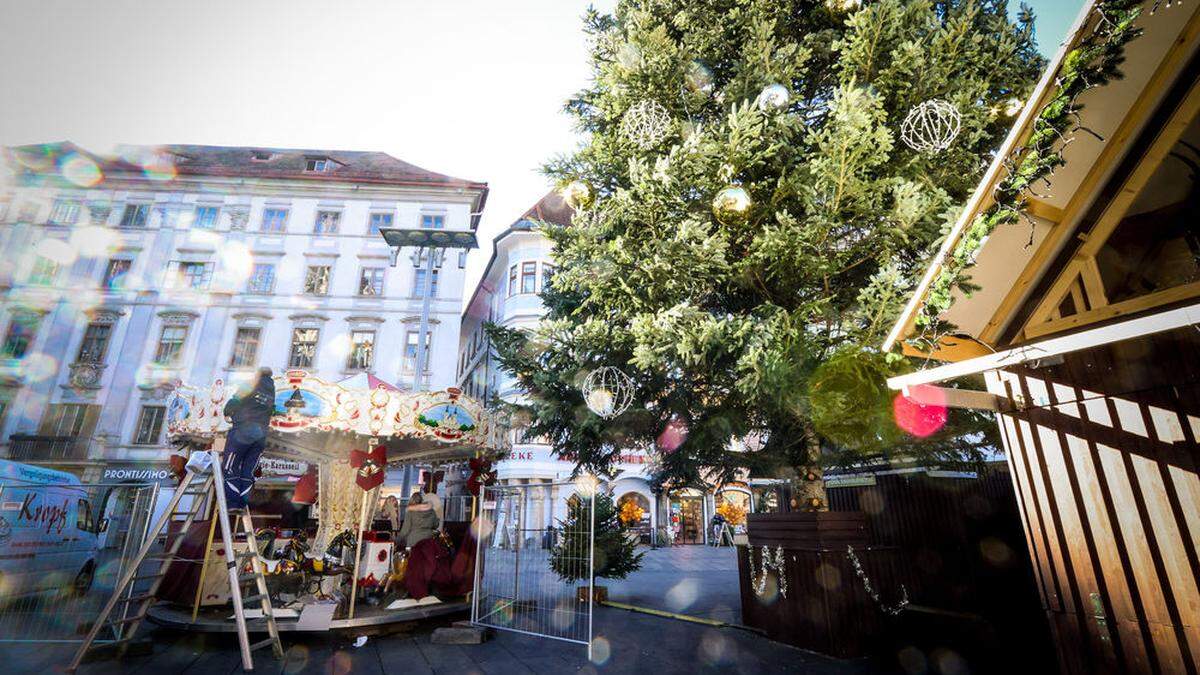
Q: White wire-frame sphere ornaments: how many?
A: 3